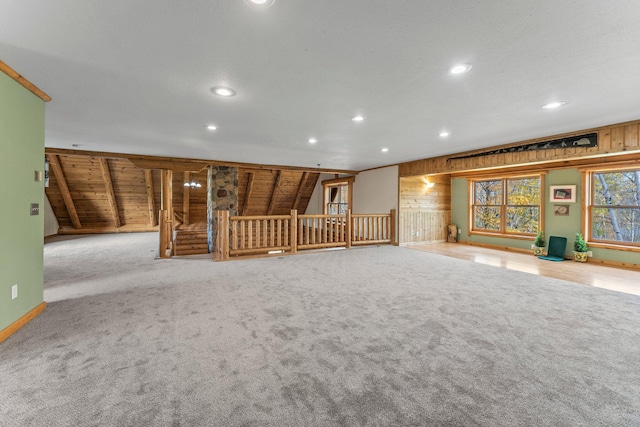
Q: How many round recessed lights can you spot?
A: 9